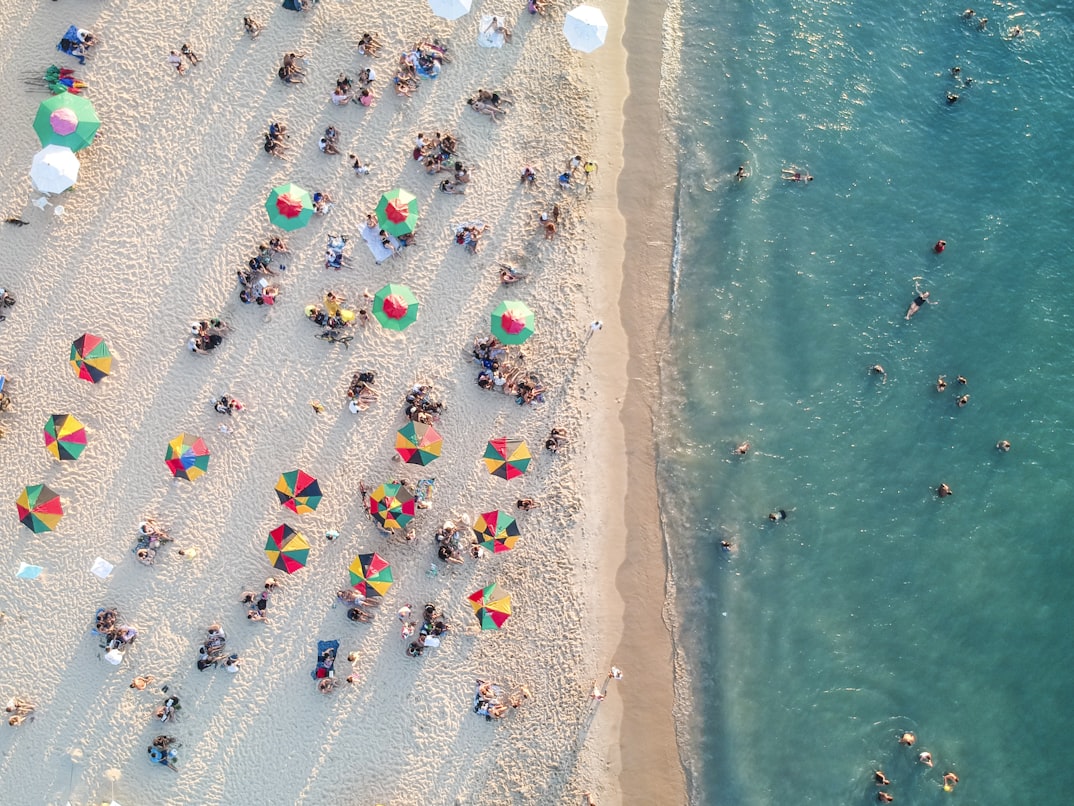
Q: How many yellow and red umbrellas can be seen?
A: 12